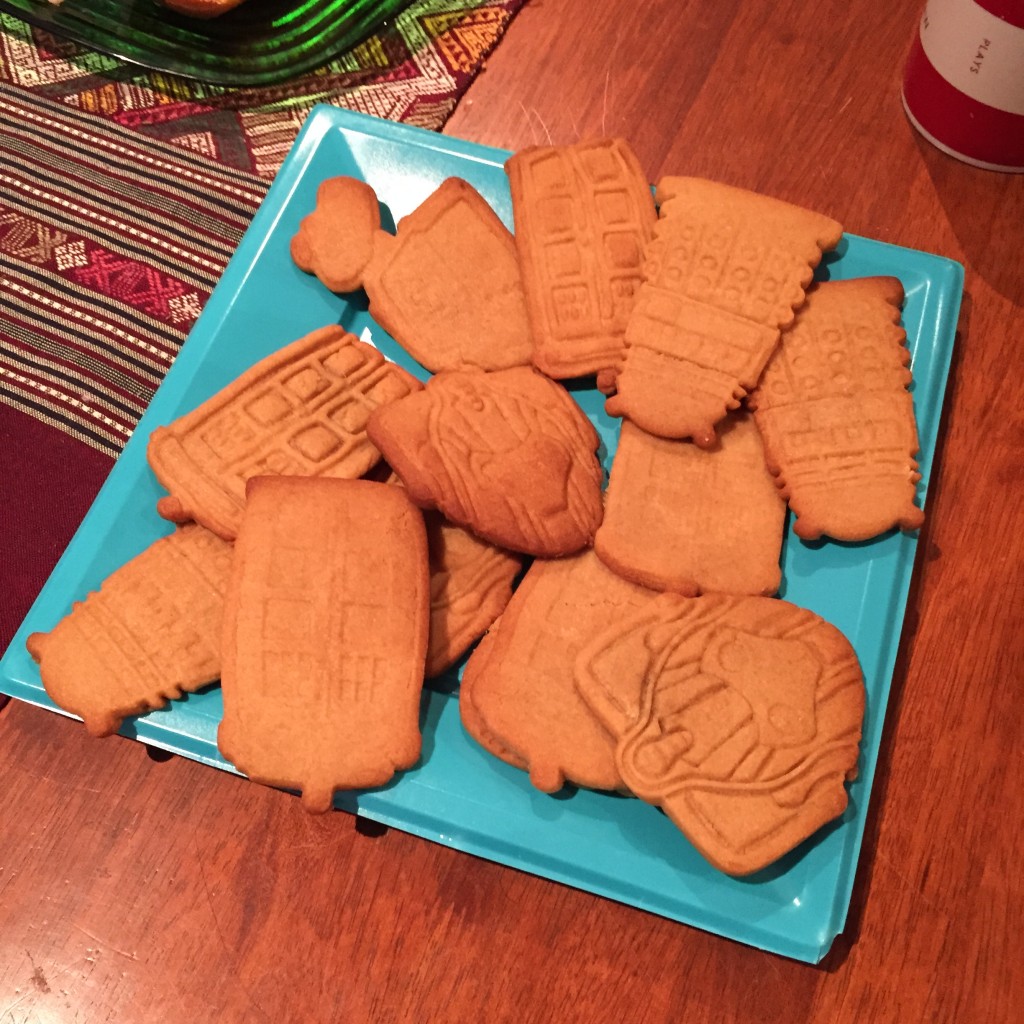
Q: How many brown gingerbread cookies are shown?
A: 12